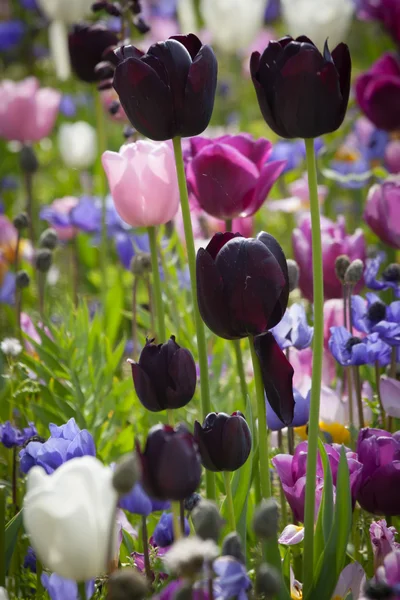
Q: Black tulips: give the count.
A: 7